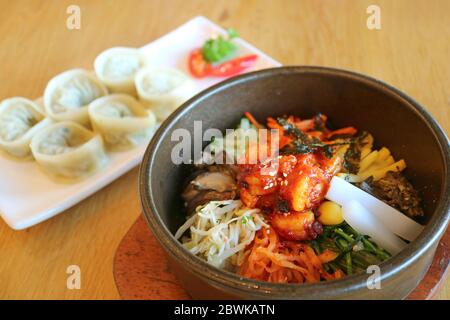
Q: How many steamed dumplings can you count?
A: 6